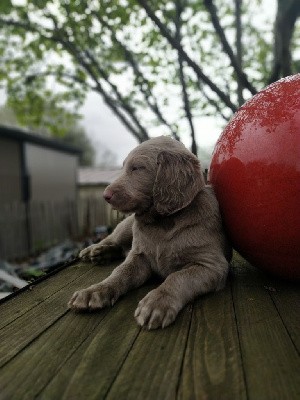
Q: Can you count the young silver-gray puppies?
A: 1